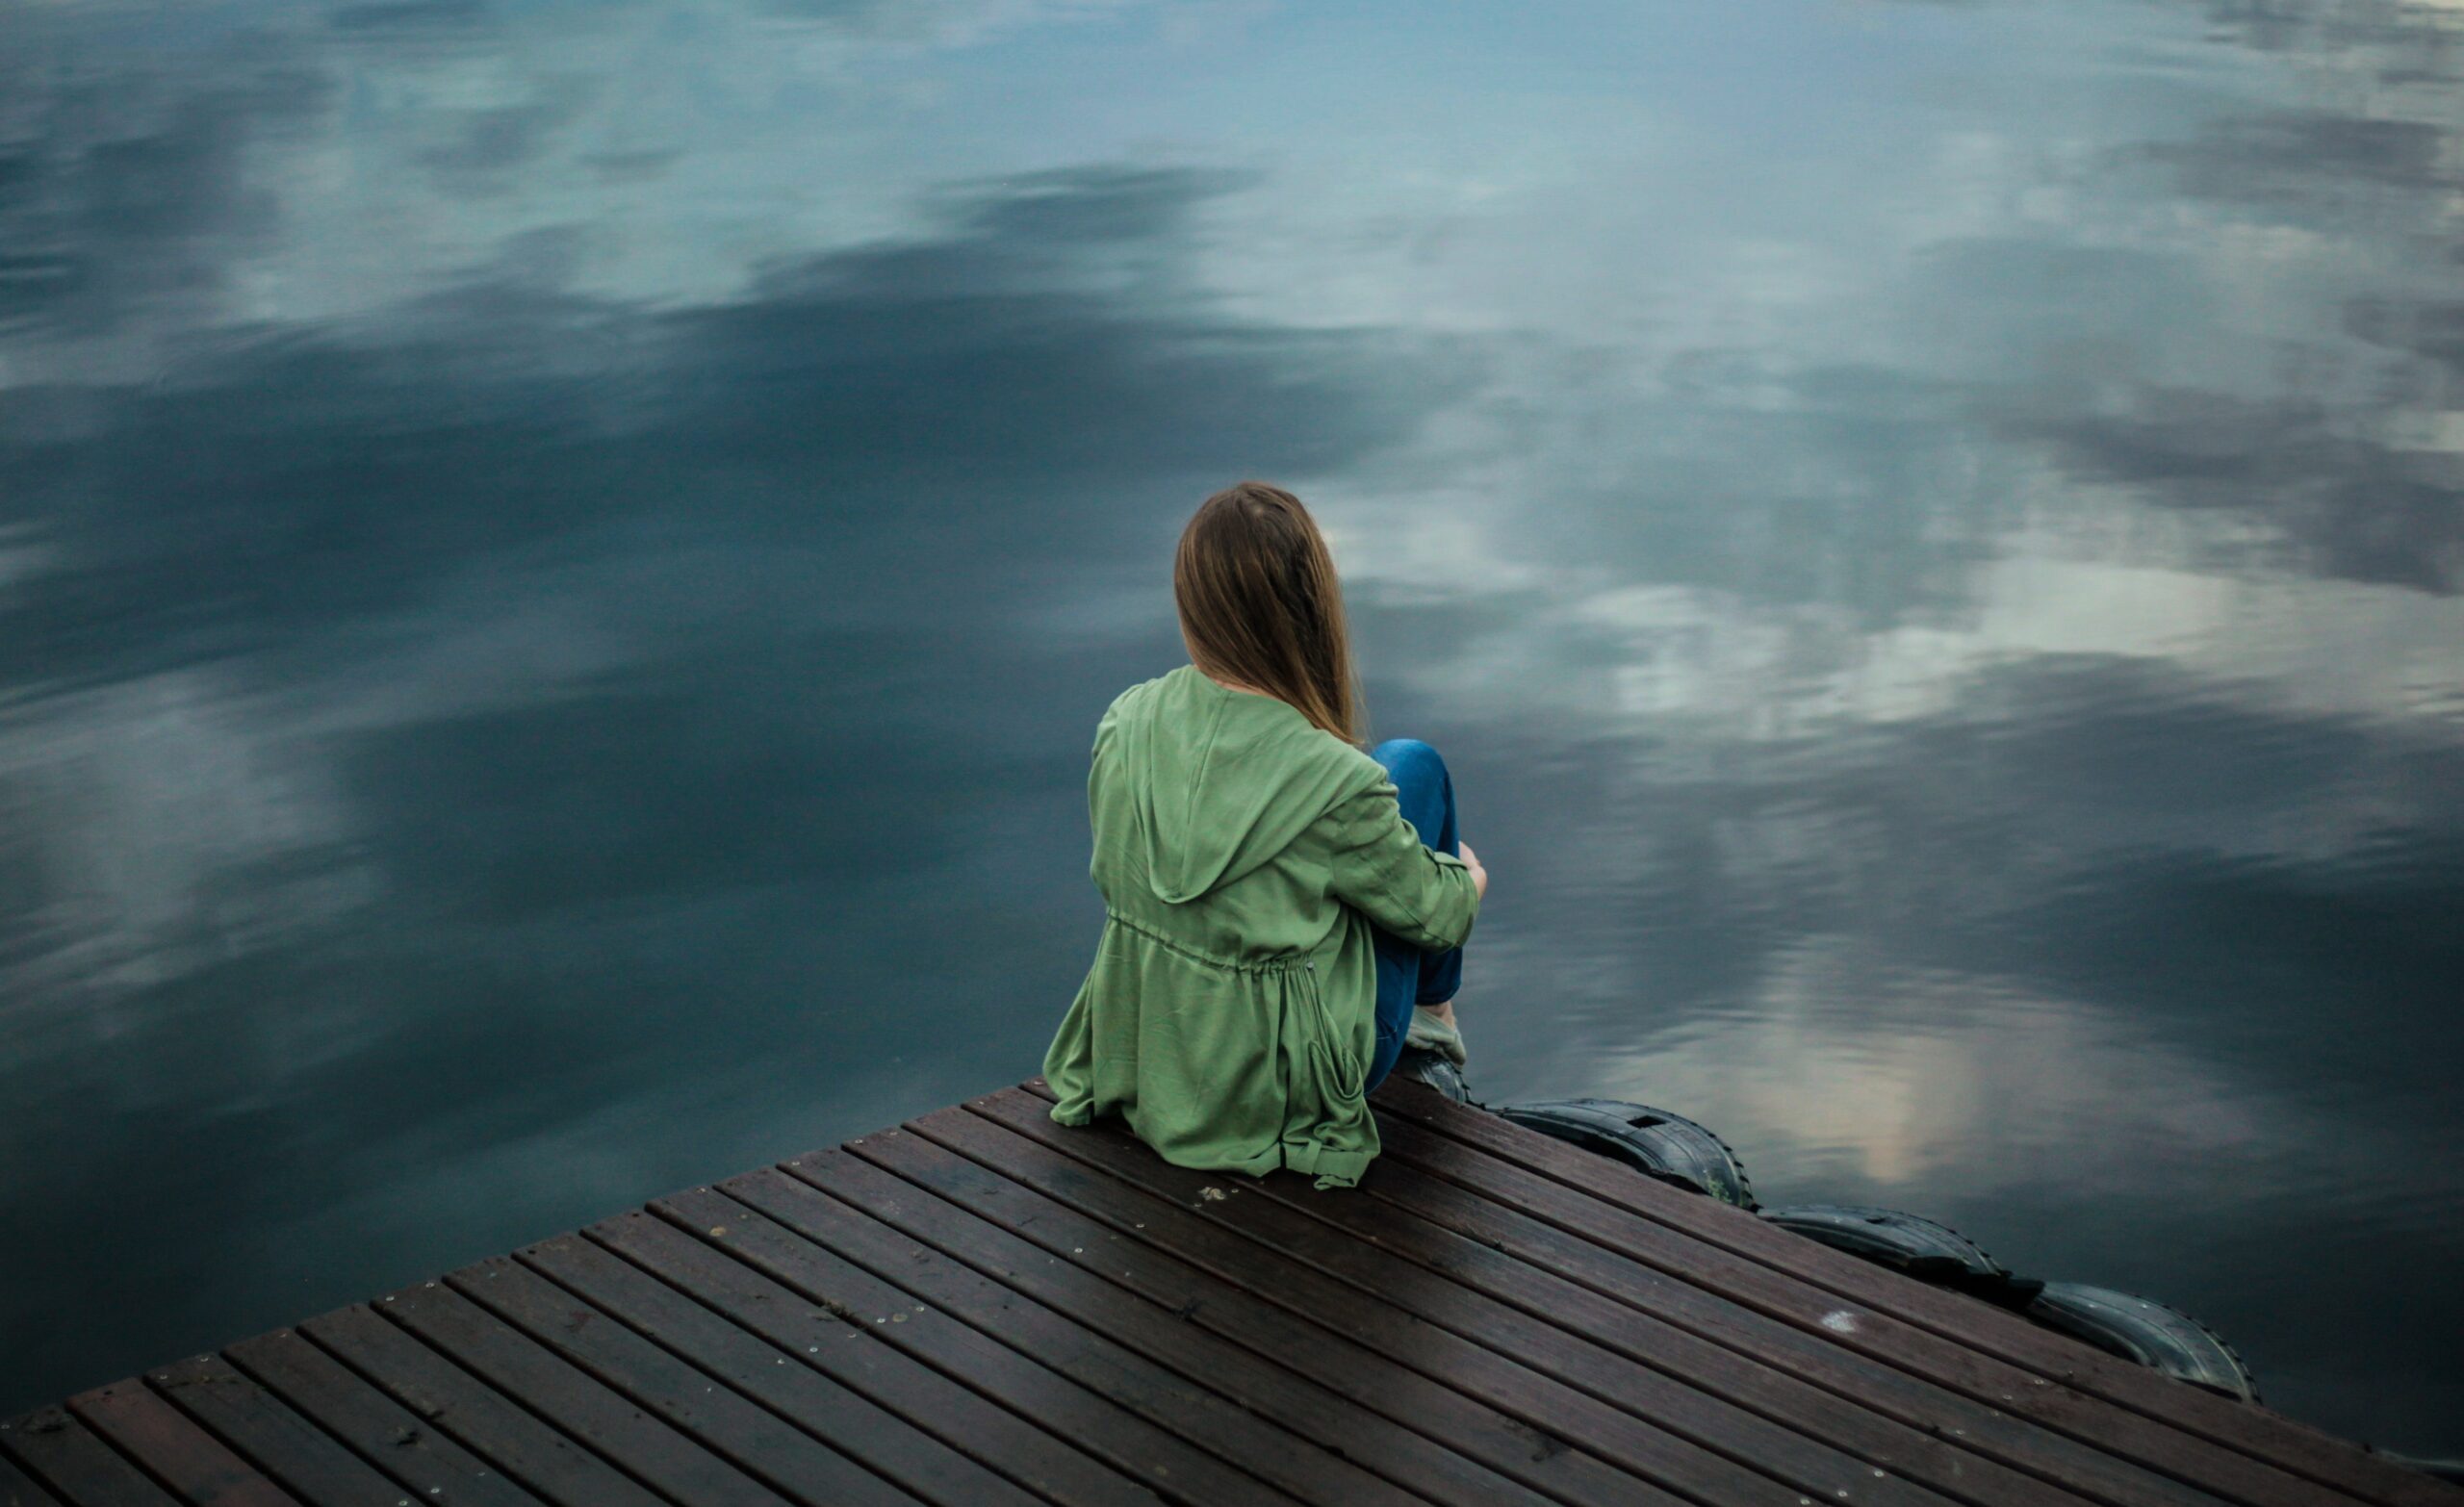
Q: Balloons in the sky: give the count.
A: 0